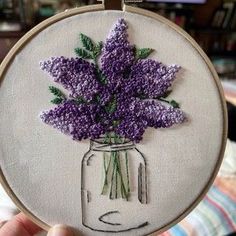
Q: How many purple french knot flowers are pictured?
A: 5